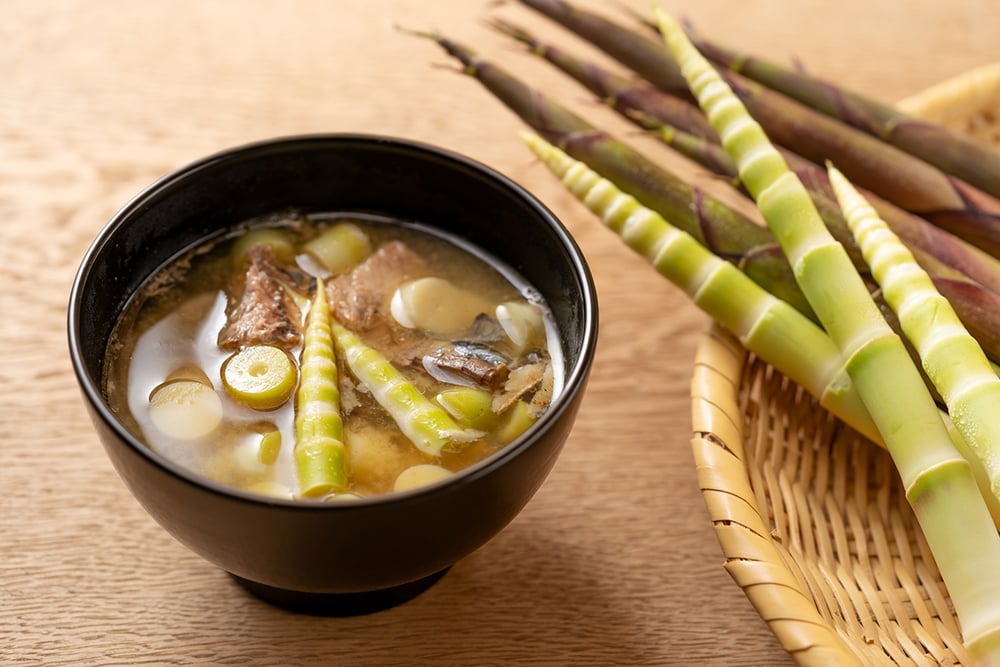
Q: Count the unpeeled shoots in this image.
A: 5